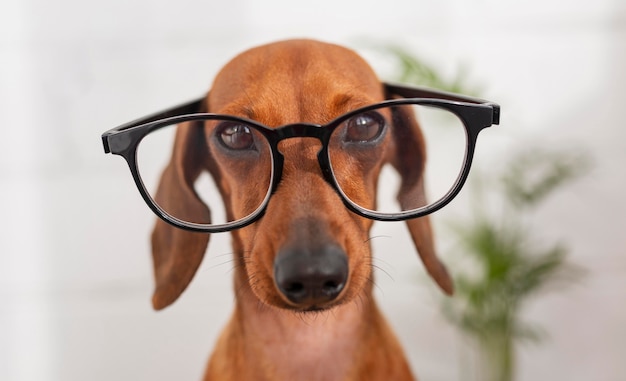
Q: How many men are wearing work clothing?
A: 0